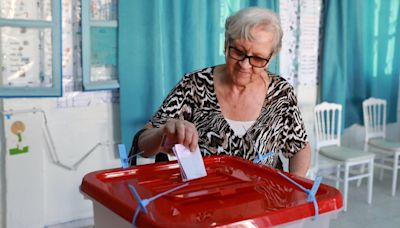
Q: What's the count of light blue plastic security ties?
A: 4